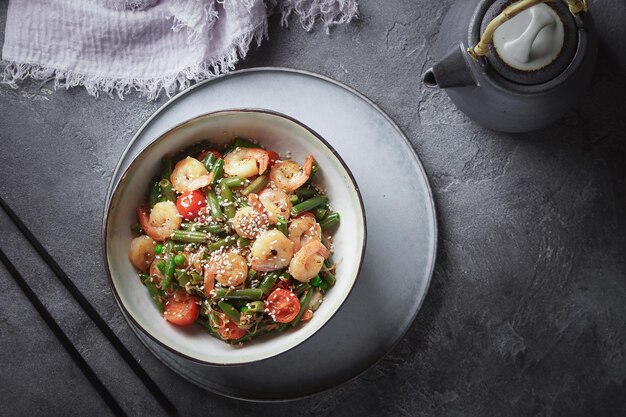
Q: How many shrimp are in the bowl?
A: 11